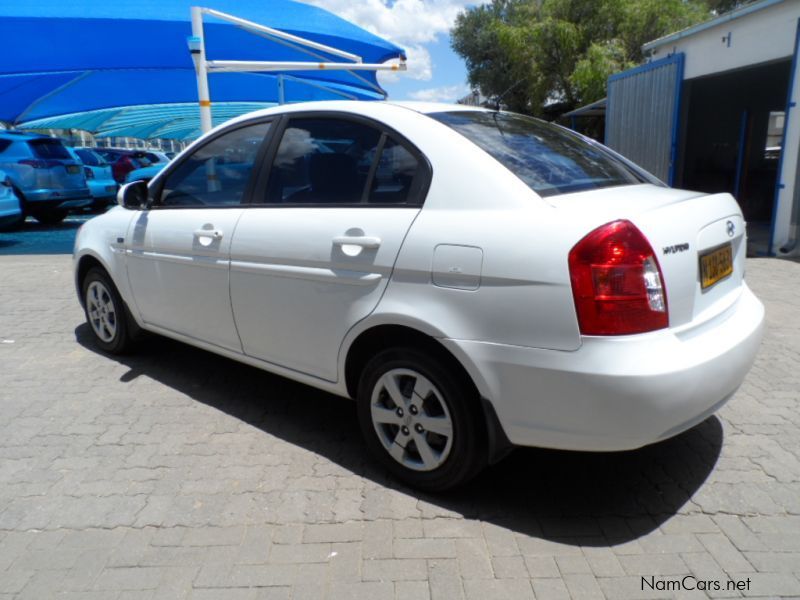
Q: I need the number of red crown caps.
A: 0